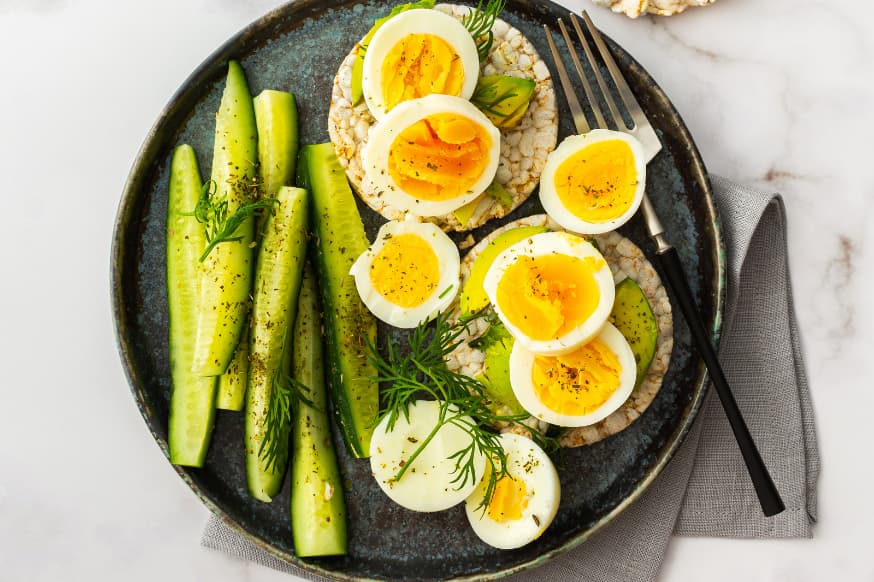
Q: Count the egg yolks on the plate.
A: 7